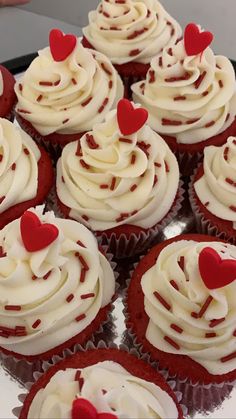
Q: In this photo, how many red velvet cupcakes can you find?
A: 10